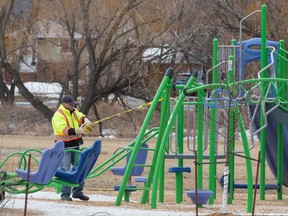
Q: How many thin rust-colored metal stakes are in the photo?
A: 3